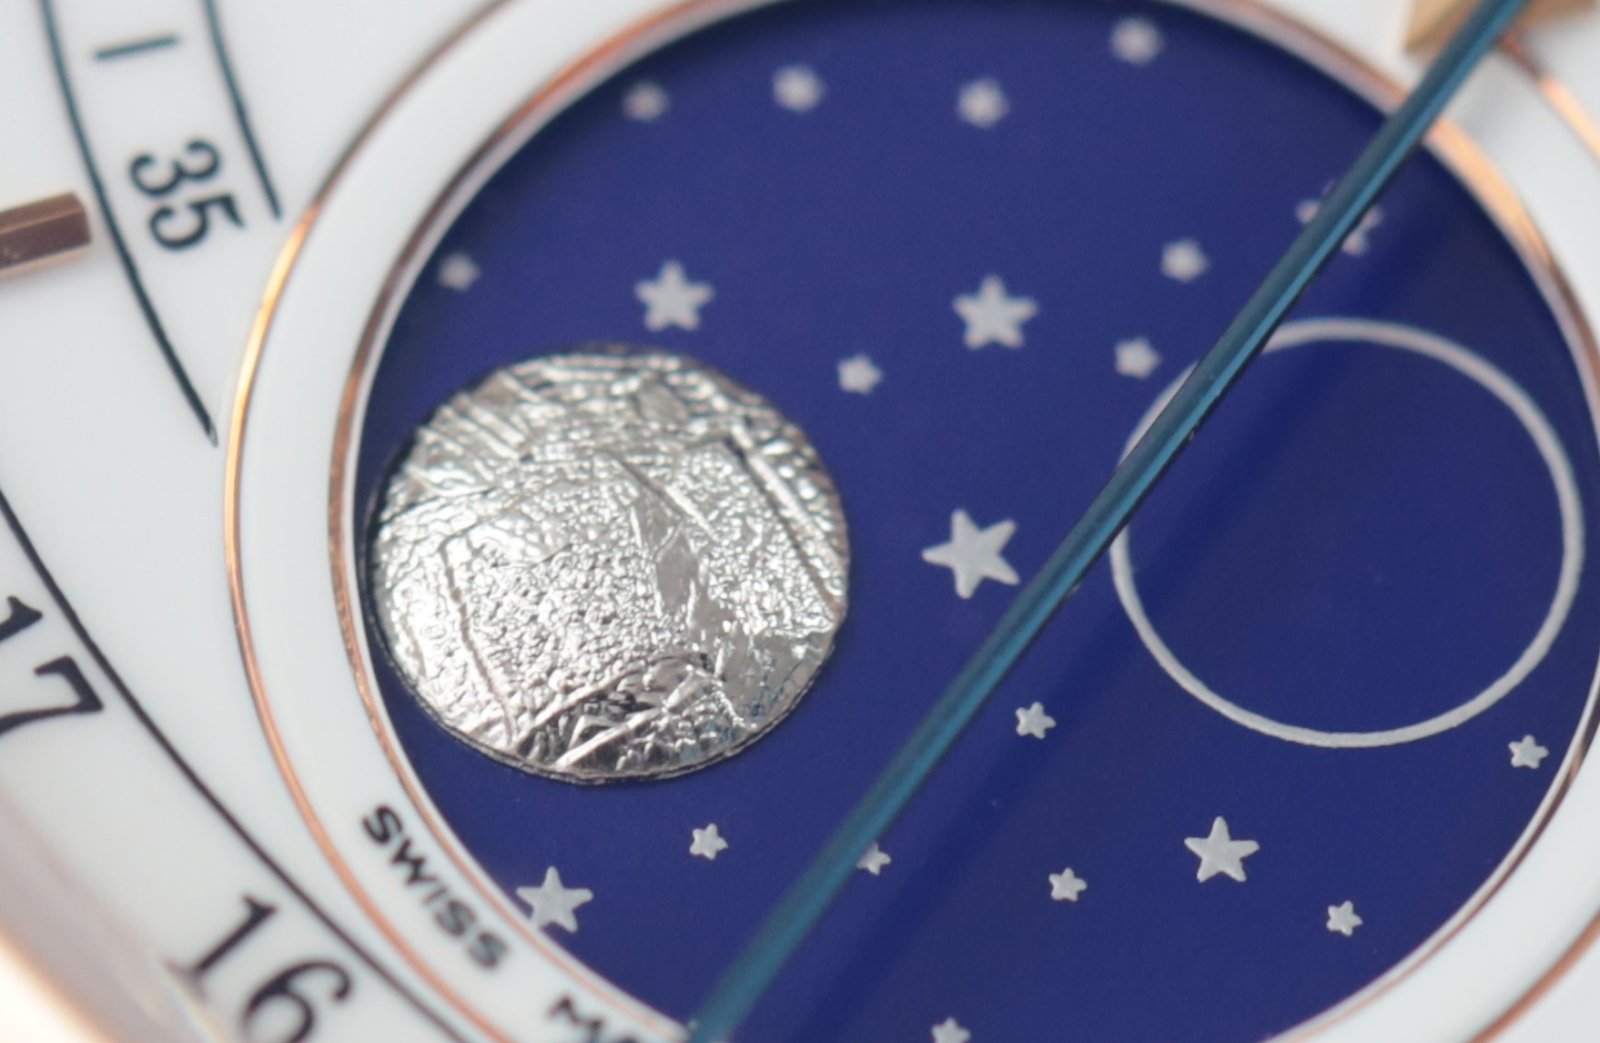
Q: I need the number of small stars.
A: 15